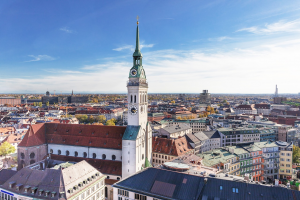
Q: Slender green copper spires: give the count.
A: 1